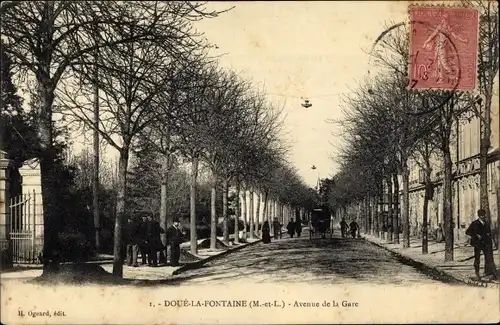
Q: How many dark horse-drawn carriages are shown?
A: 1